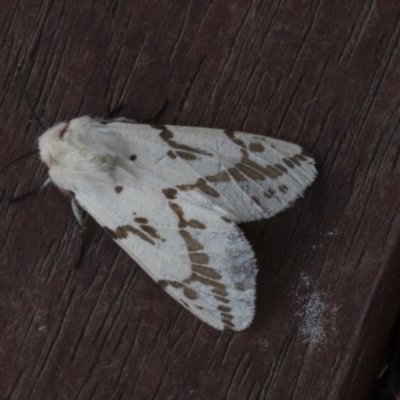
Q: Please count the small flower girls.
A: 0